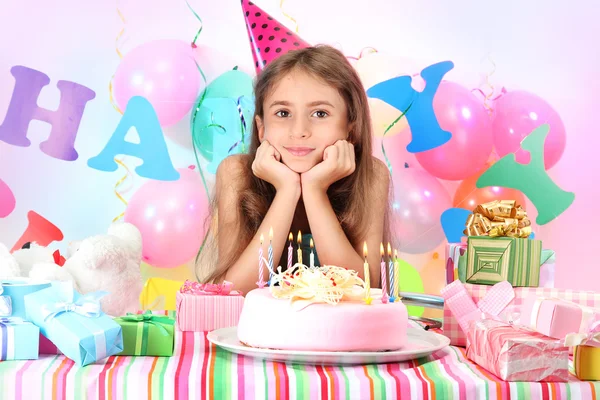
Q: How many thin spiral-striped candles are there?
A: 9